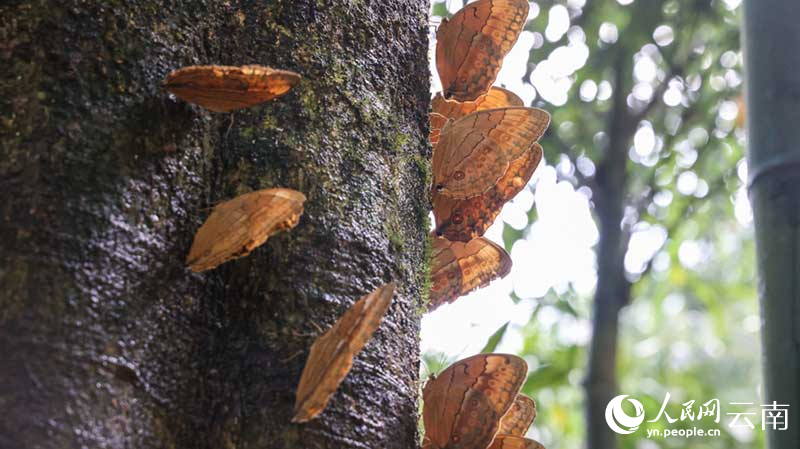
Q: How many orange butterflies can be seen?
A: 11